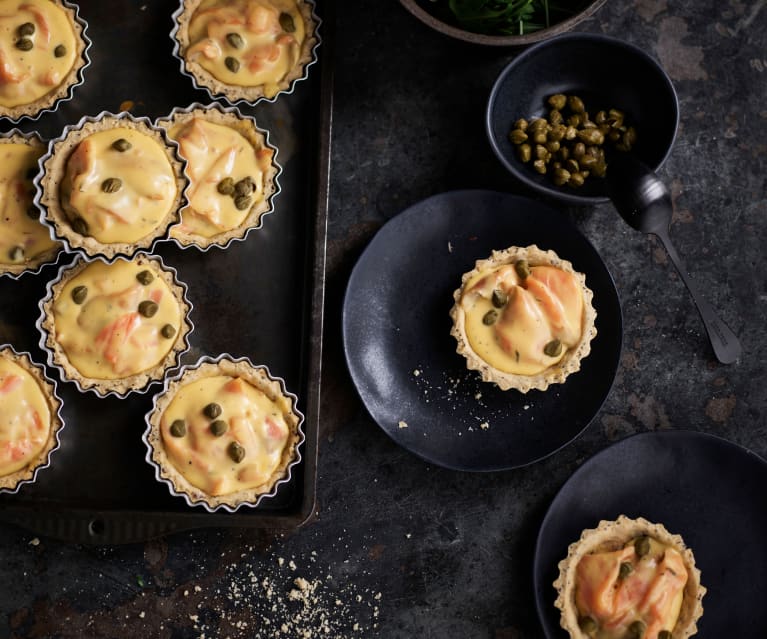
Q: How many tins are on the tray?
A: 8